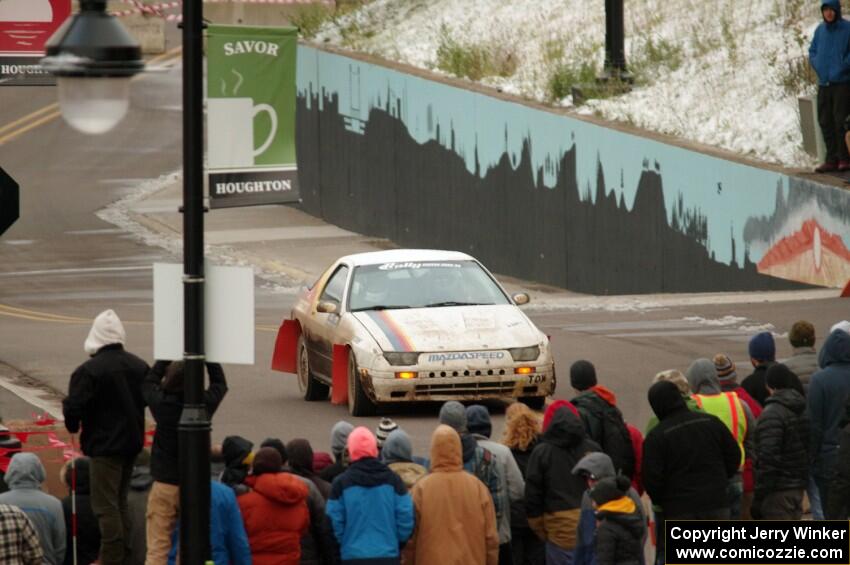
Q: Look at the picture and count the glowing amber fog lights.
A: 2